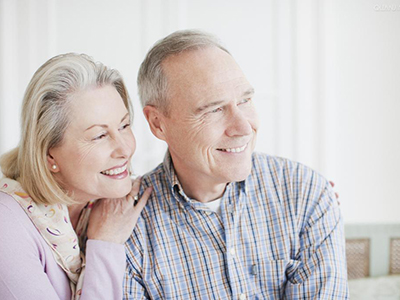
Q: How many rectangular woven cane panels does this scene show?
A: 2